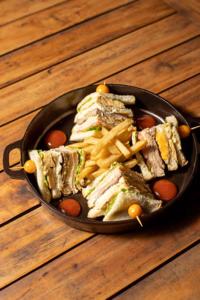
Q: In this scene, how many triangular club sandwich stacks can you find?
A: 4